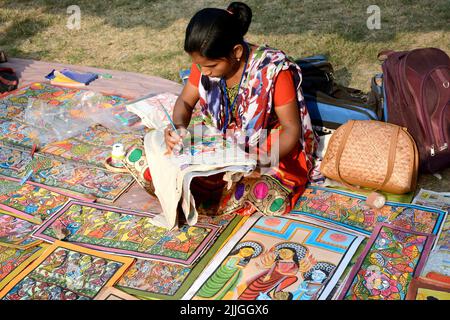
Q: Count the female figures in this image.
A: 4